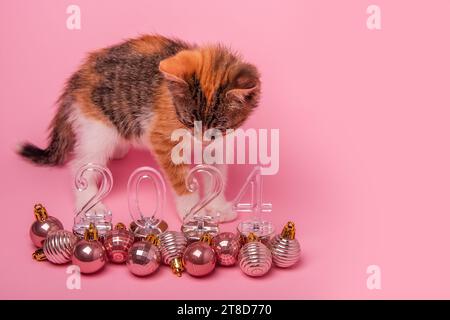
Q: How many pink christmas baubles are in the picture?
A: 10